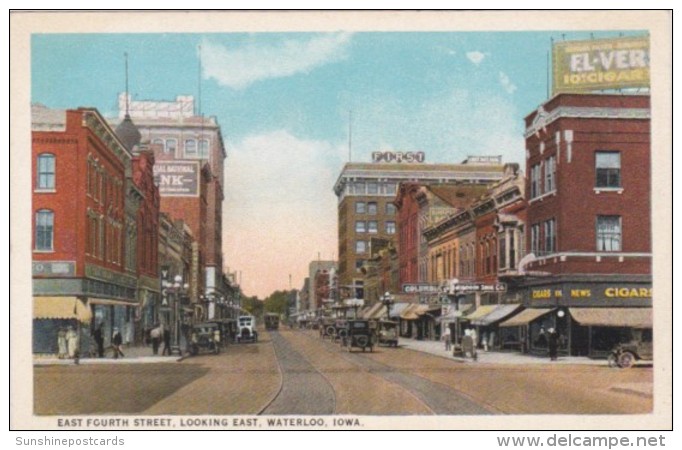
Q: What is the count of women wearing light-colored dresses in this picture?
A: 2